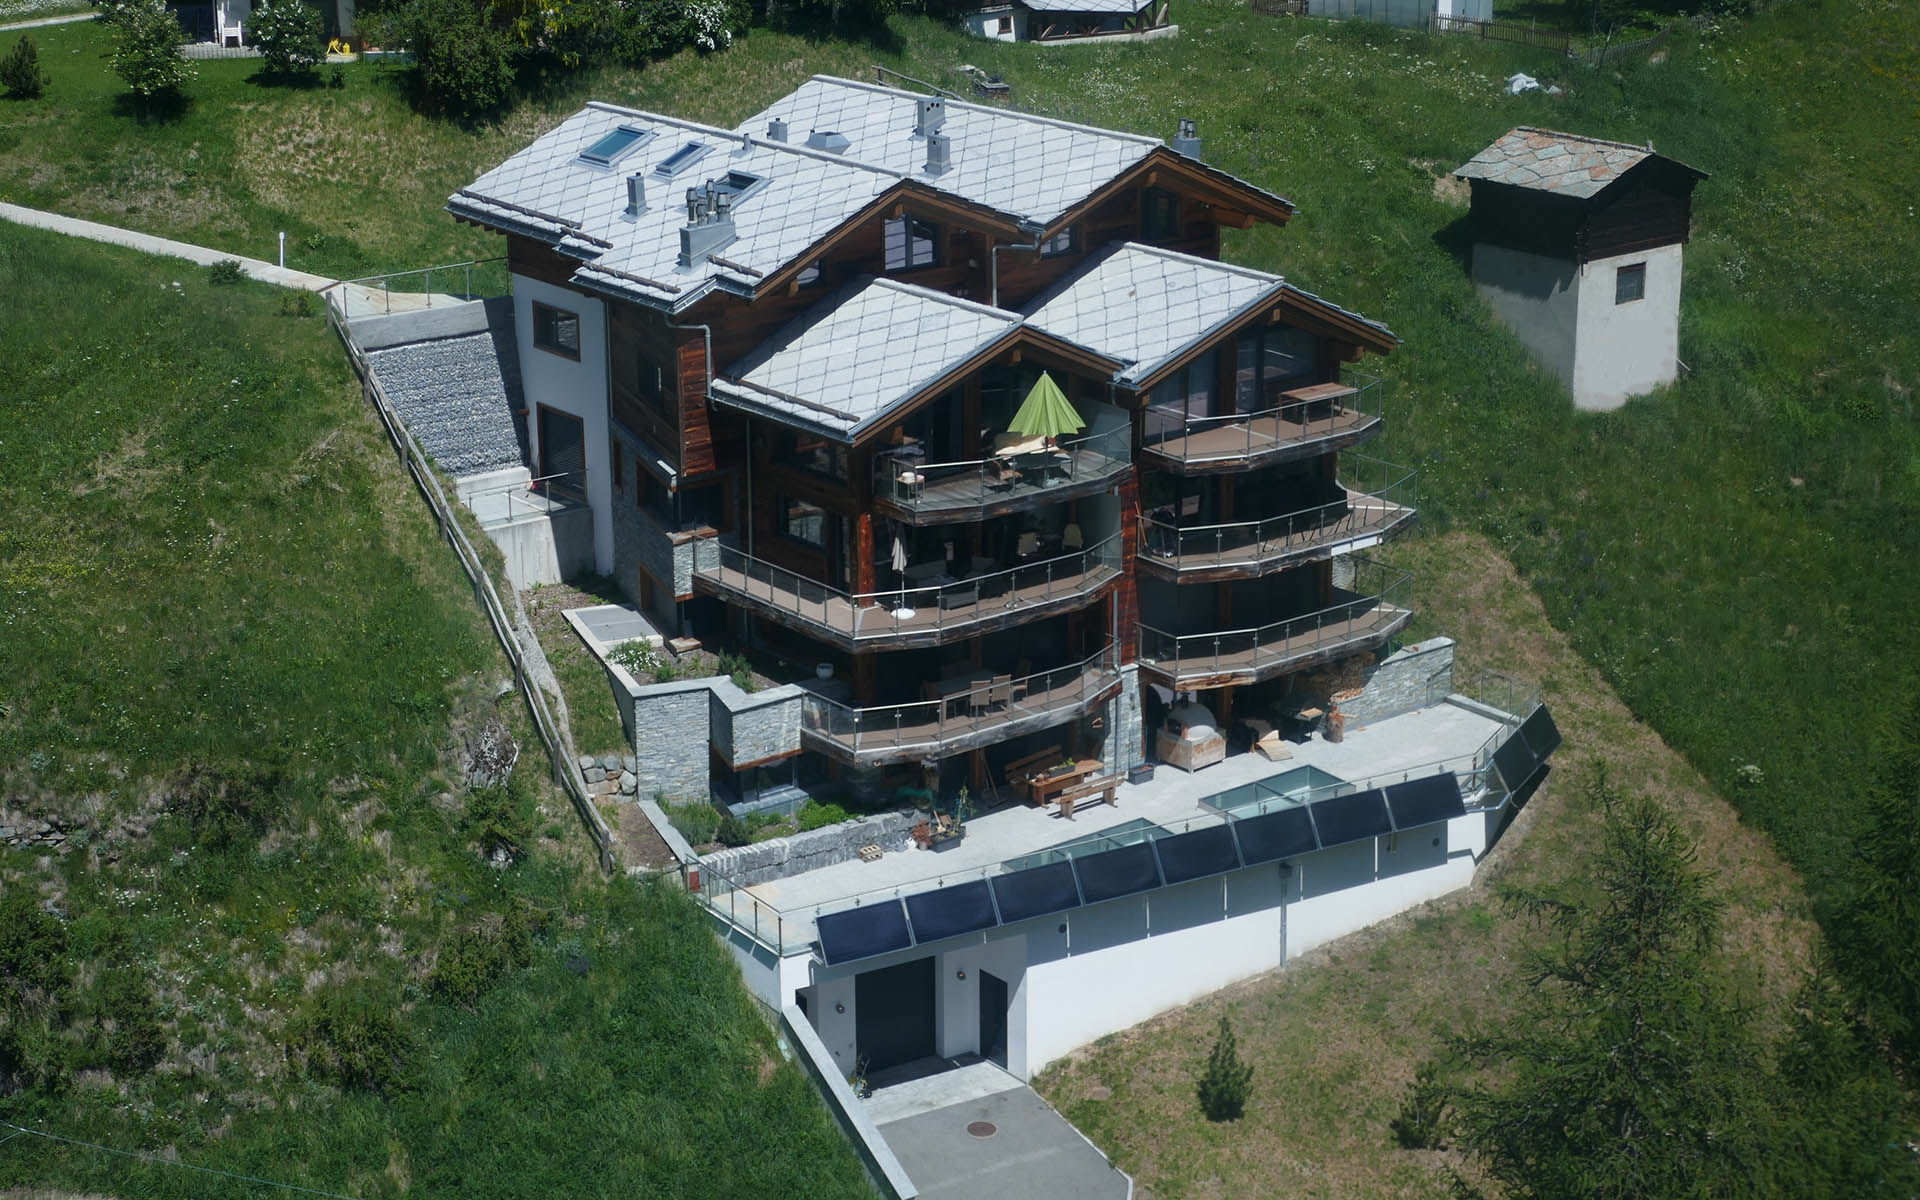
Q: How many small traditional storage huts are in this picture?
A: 1